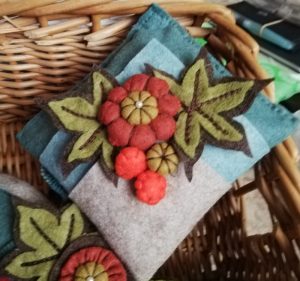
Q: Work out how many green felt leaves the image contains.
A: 3